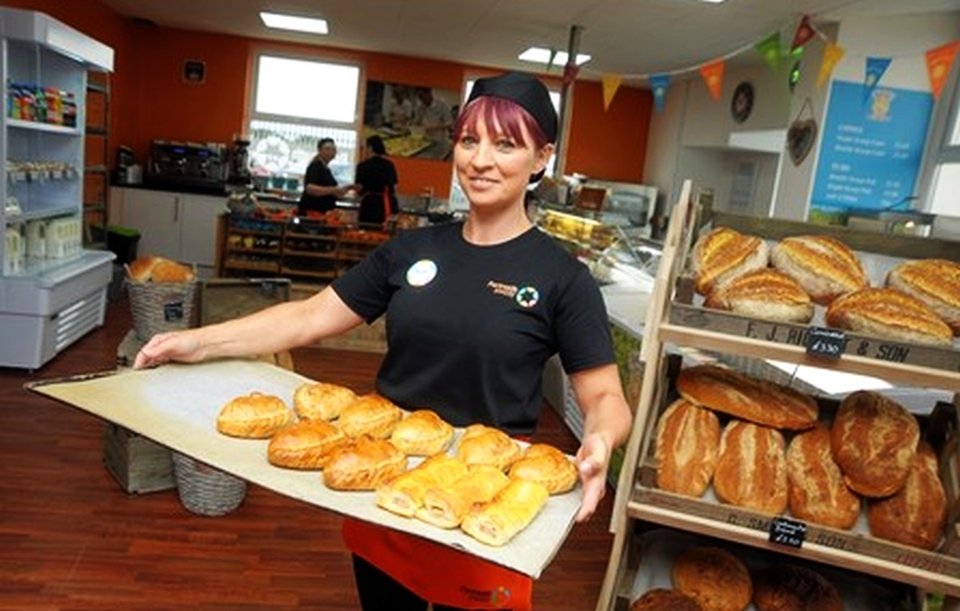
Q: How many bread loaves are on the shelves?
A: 14